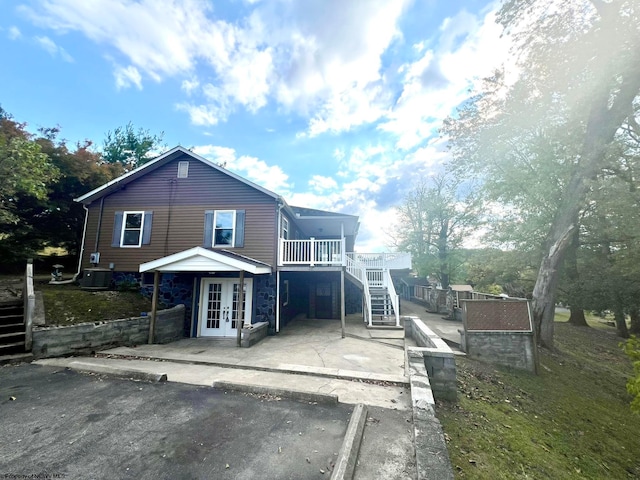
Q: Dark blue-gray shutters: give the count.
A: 4